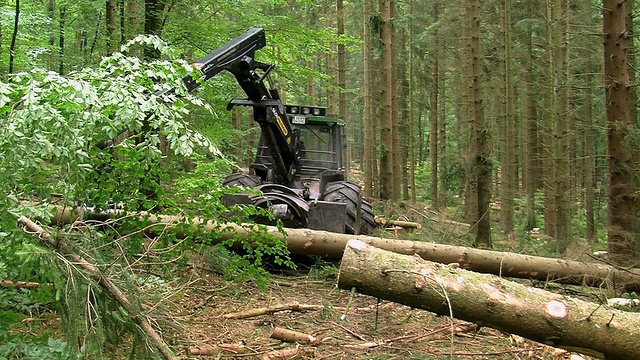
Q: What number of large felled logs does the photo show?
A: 2